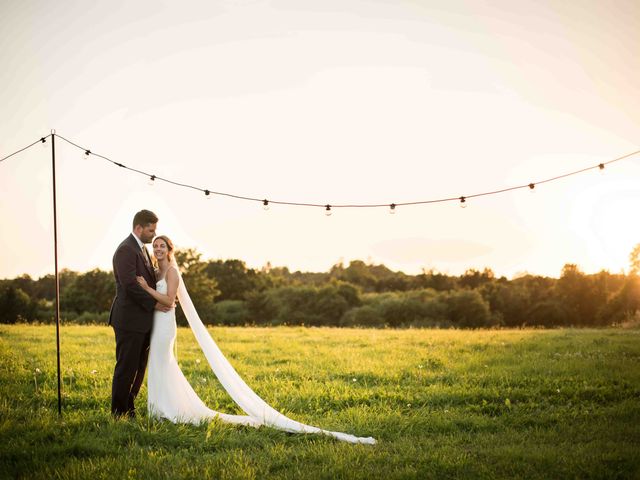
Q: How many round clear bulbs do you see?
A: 10